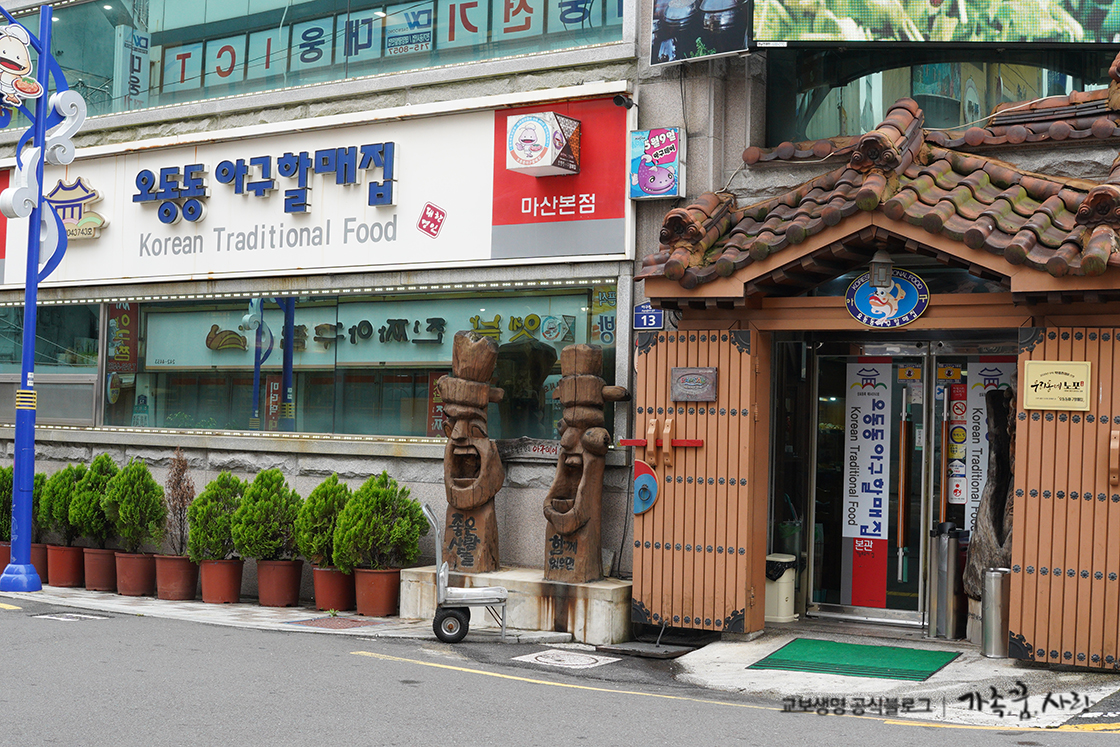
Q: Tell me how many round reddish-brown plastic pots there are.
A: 10